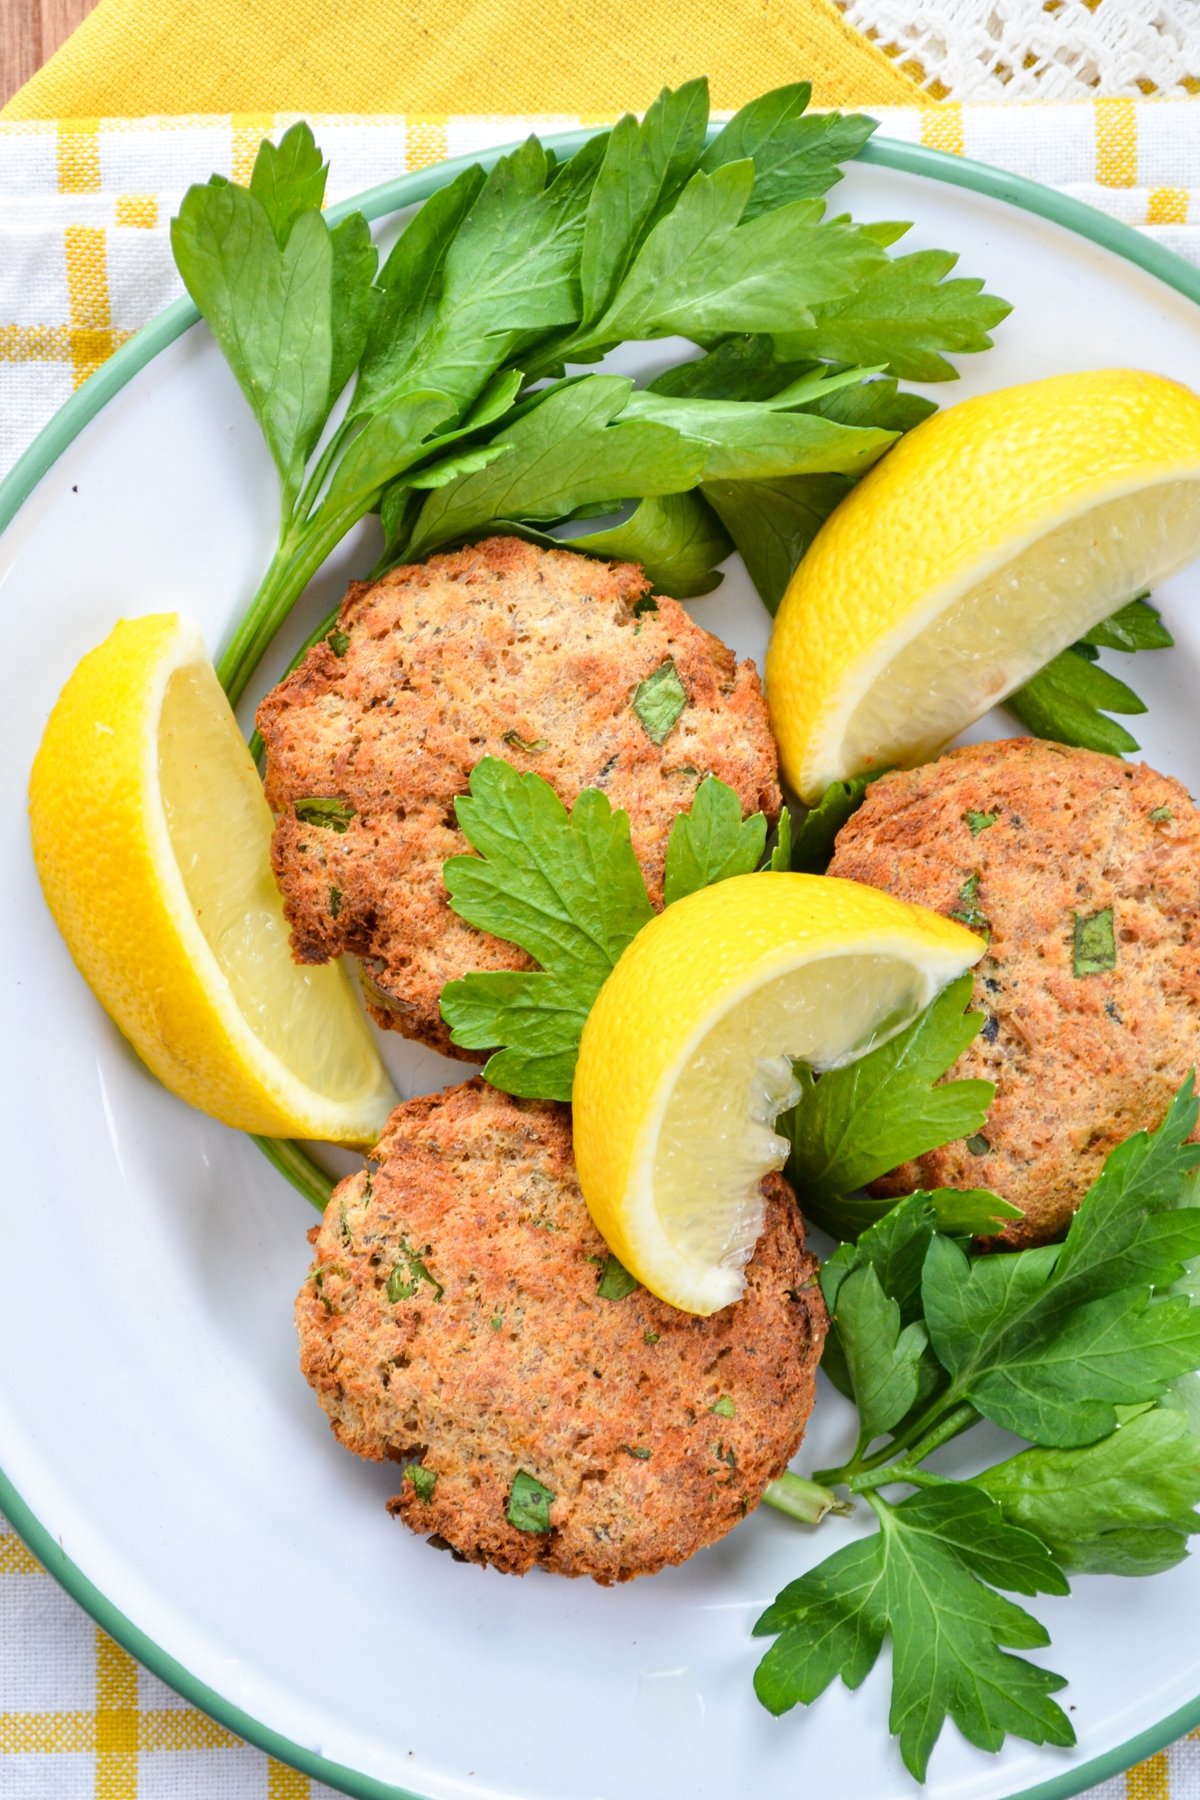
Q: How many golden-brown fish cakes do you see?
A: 3